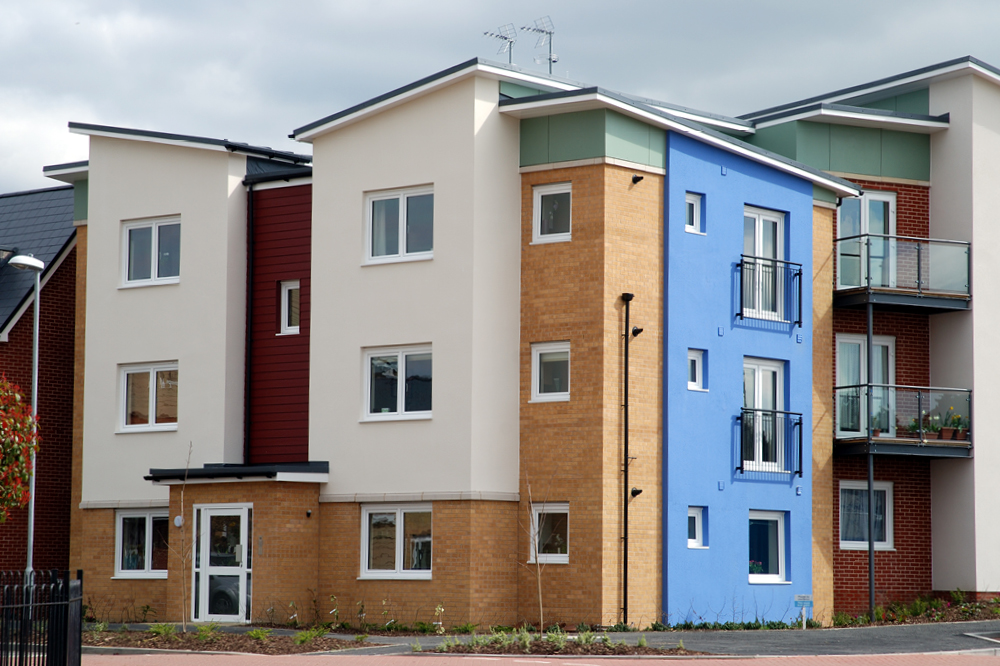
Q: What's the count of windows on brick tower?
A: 3